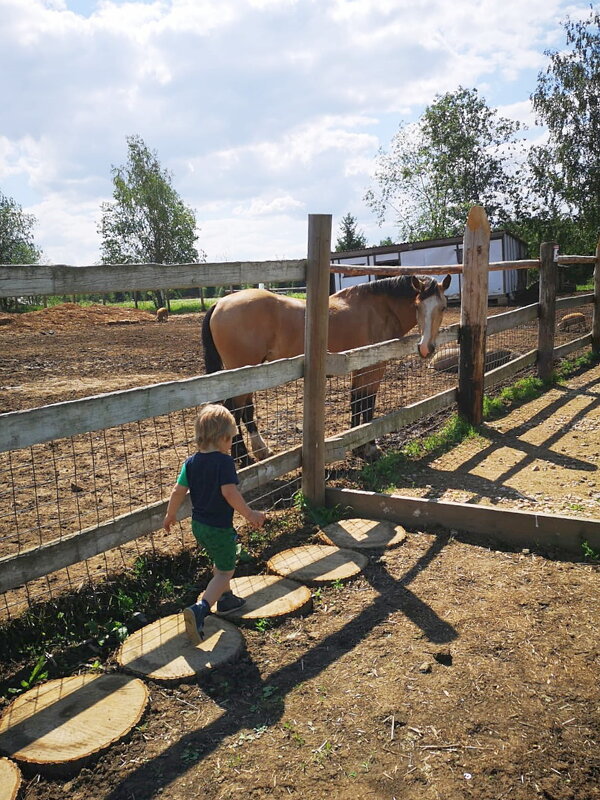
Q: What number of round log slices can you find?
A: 6